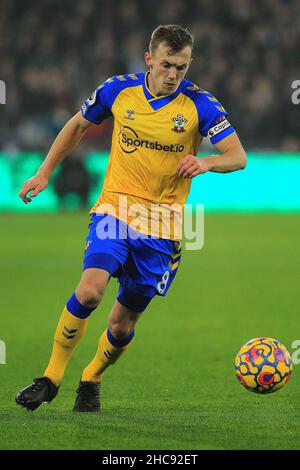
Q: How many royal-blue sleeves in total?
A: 2